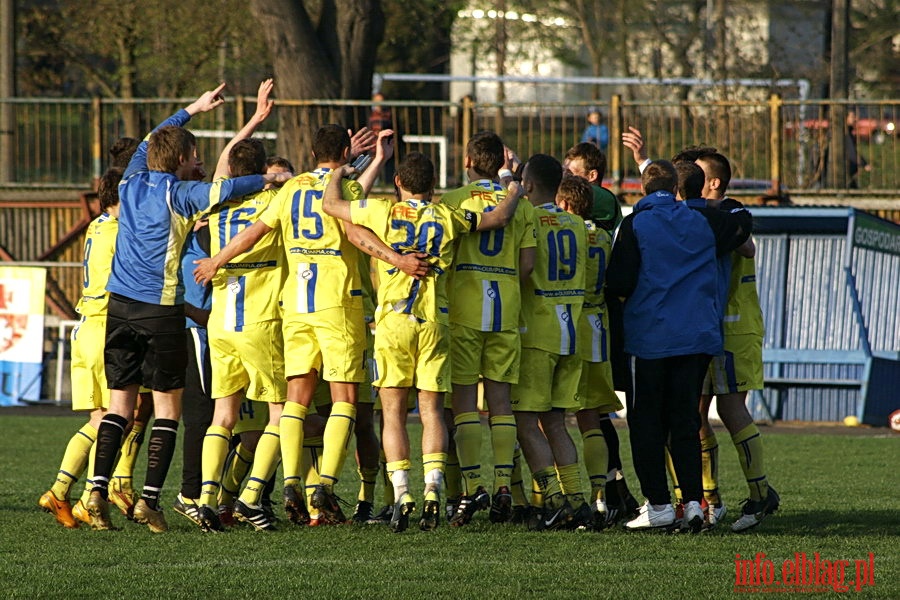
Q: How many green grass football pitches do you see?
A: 1